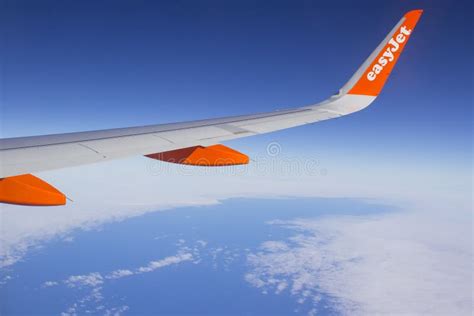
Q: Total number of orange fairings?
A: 2